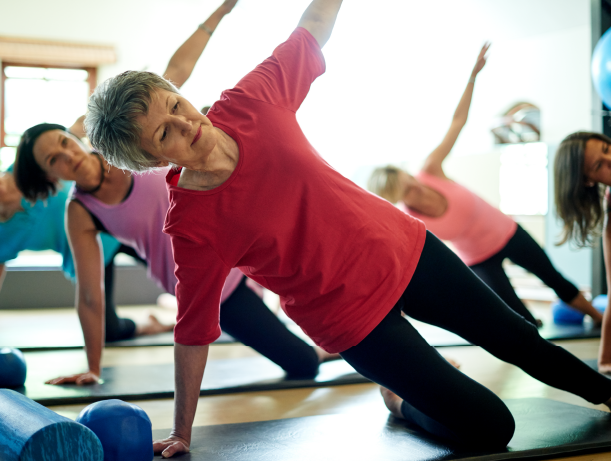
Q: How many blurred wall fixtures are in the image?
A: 1